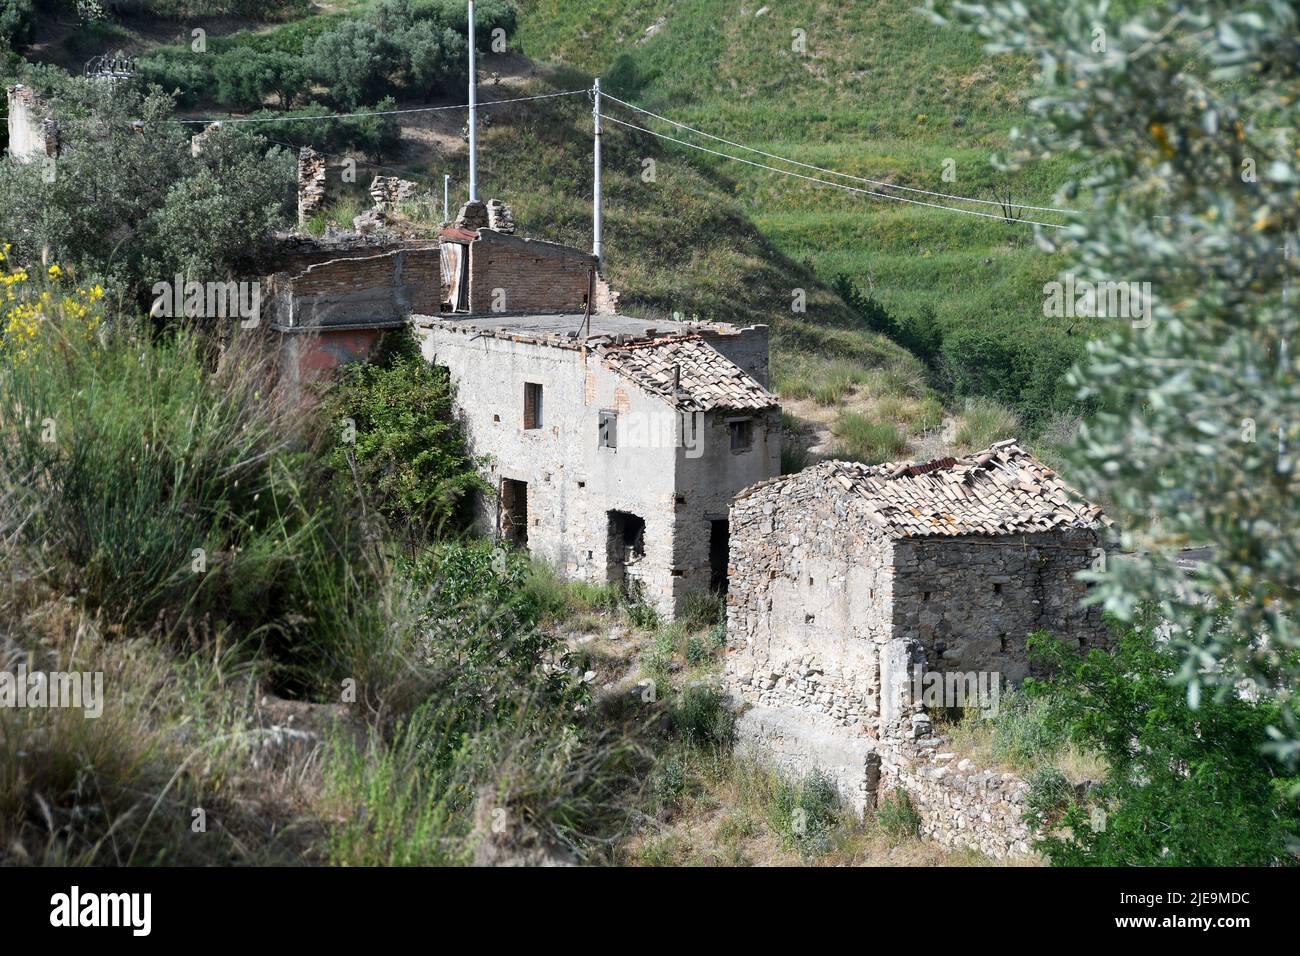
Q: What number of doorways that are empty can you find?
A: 3